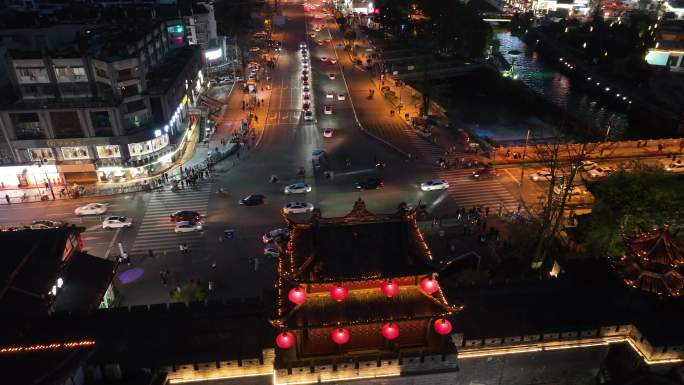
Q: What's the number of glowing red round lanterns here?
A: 8